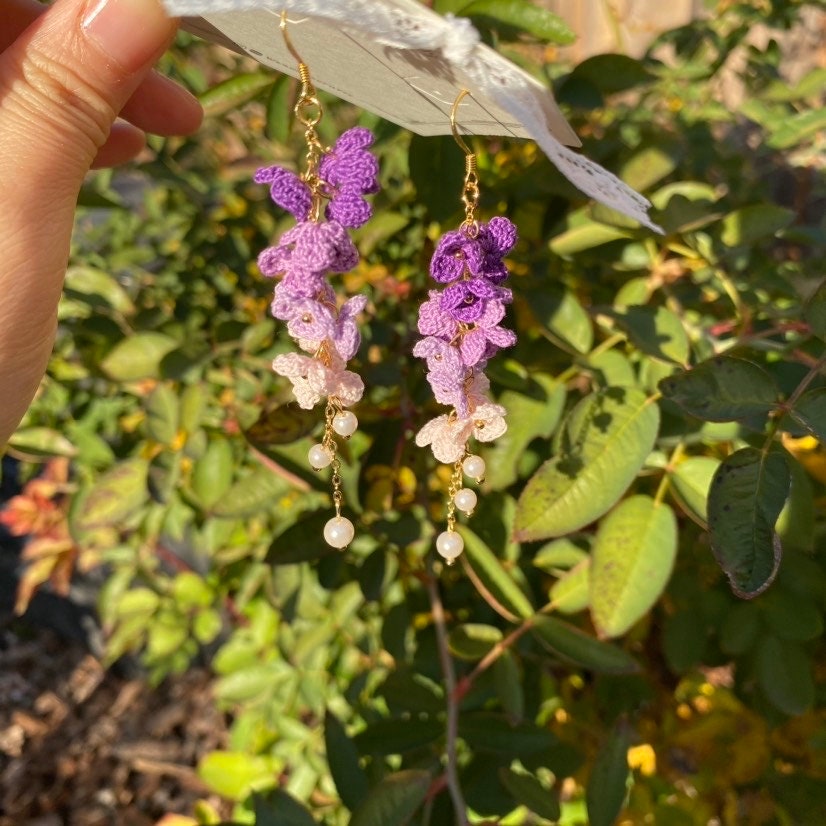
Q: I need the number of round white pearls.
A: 6